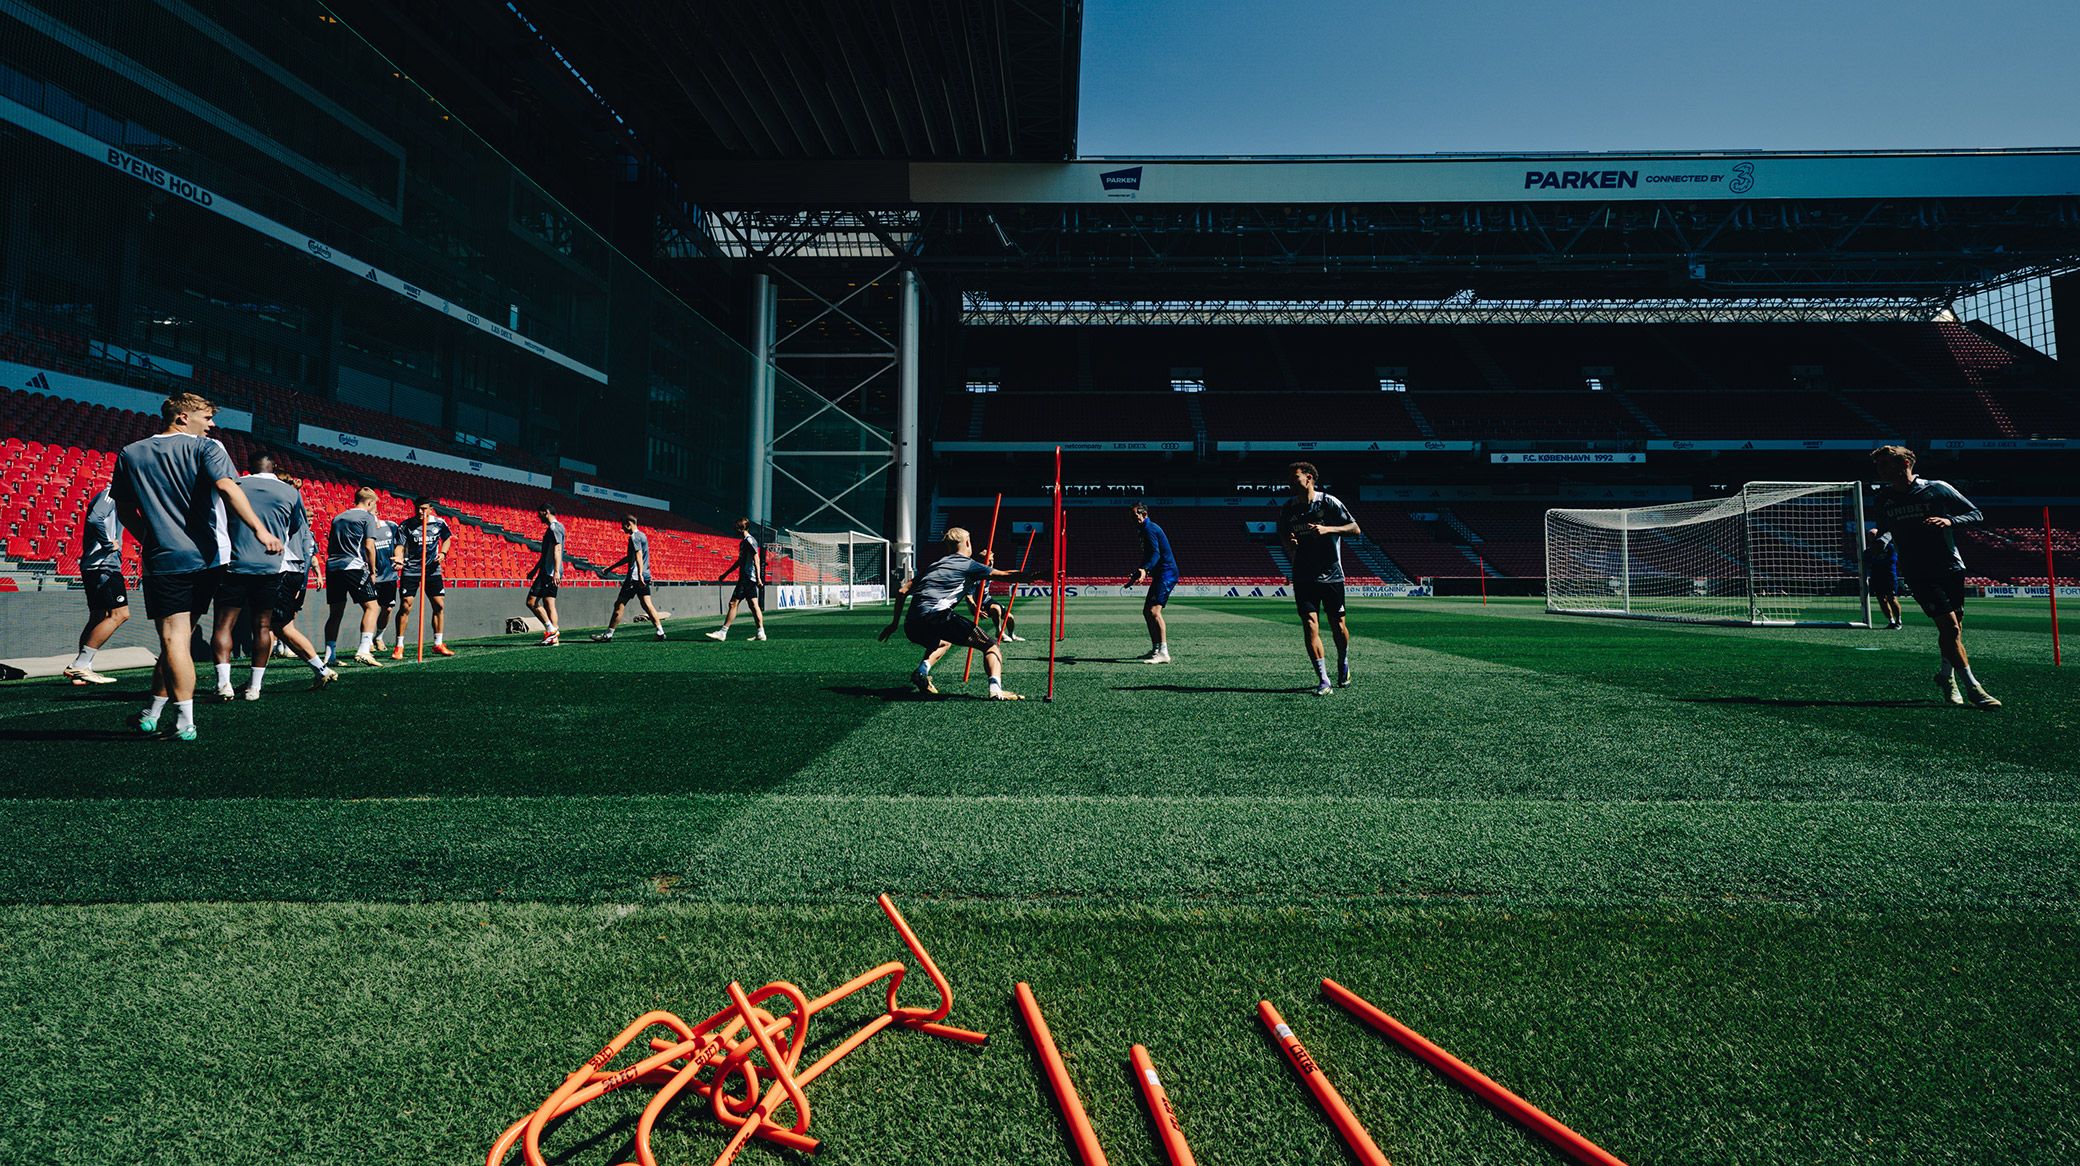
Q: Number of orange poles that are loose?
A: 4